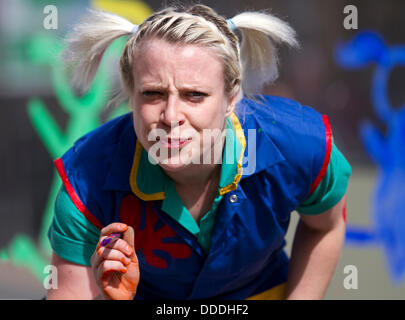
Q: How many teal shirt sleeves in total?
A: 2